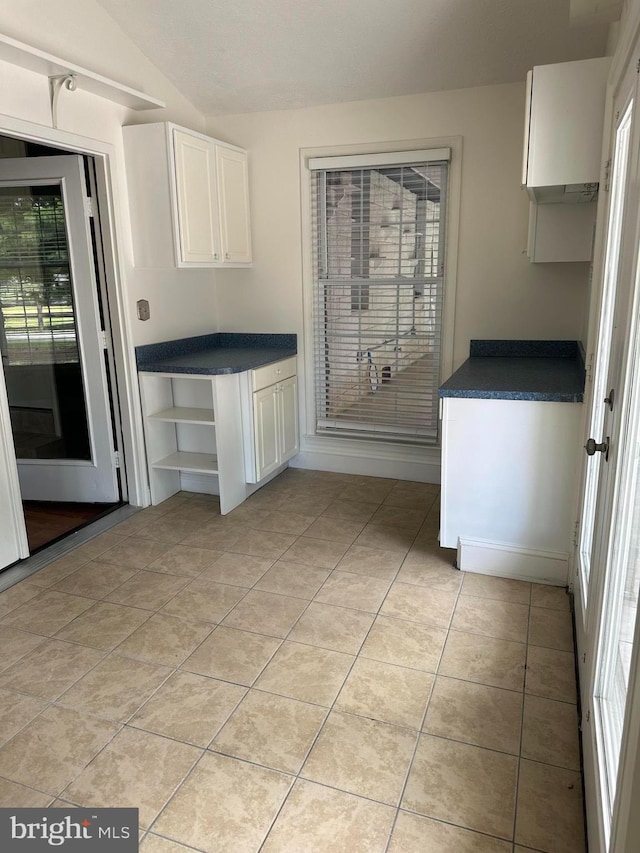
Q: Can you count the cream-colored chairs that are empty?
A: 0